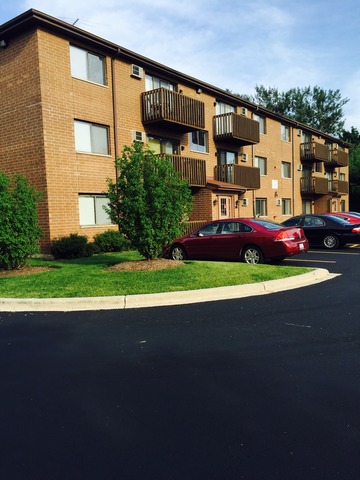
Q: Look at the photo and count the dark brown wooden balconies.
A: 8